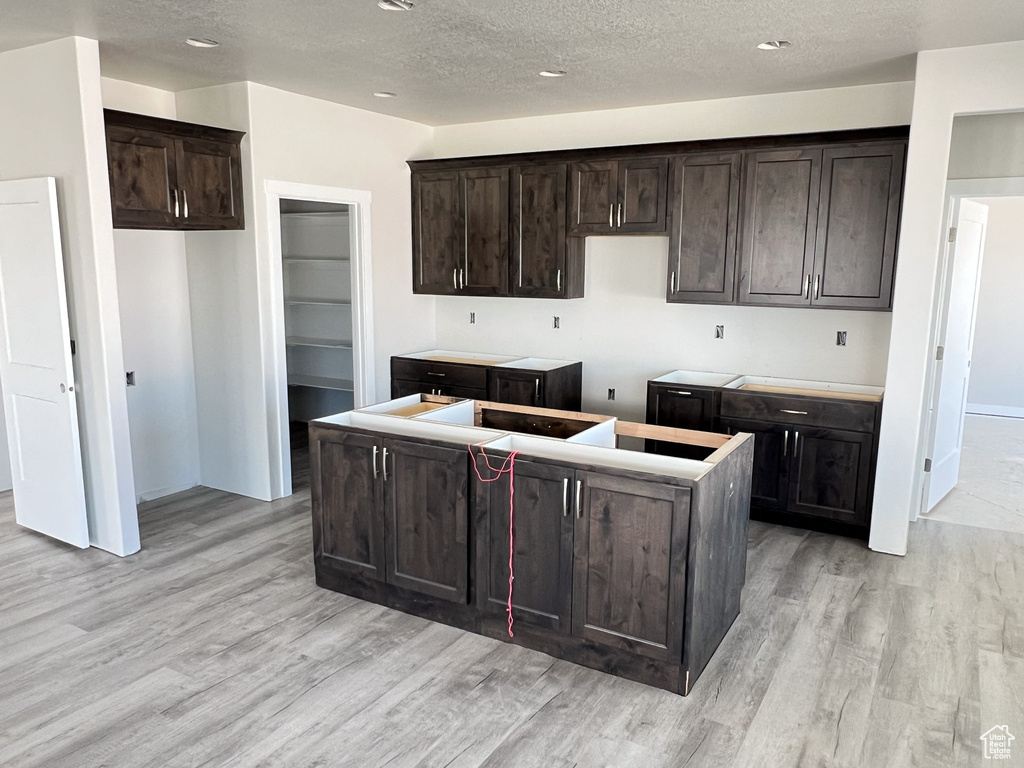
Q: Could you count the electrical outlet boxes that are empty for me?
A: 6